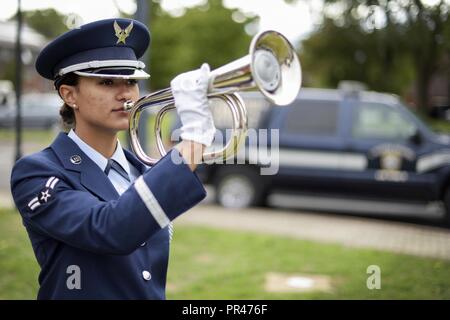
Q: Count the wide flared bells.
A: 1